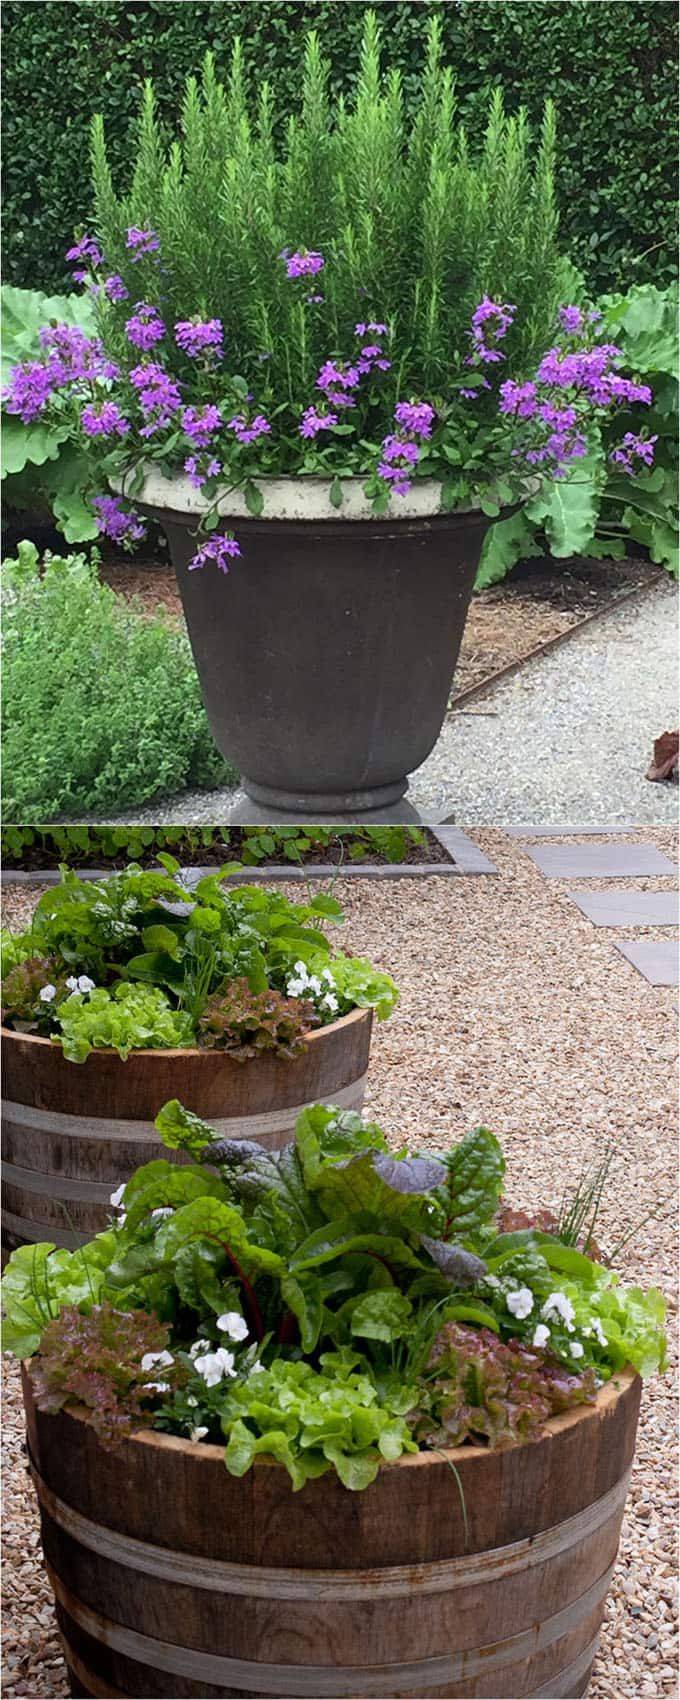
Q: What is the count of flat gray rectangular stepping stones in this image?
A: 4